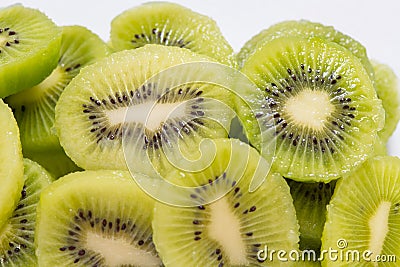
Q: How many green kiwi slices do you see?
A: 13